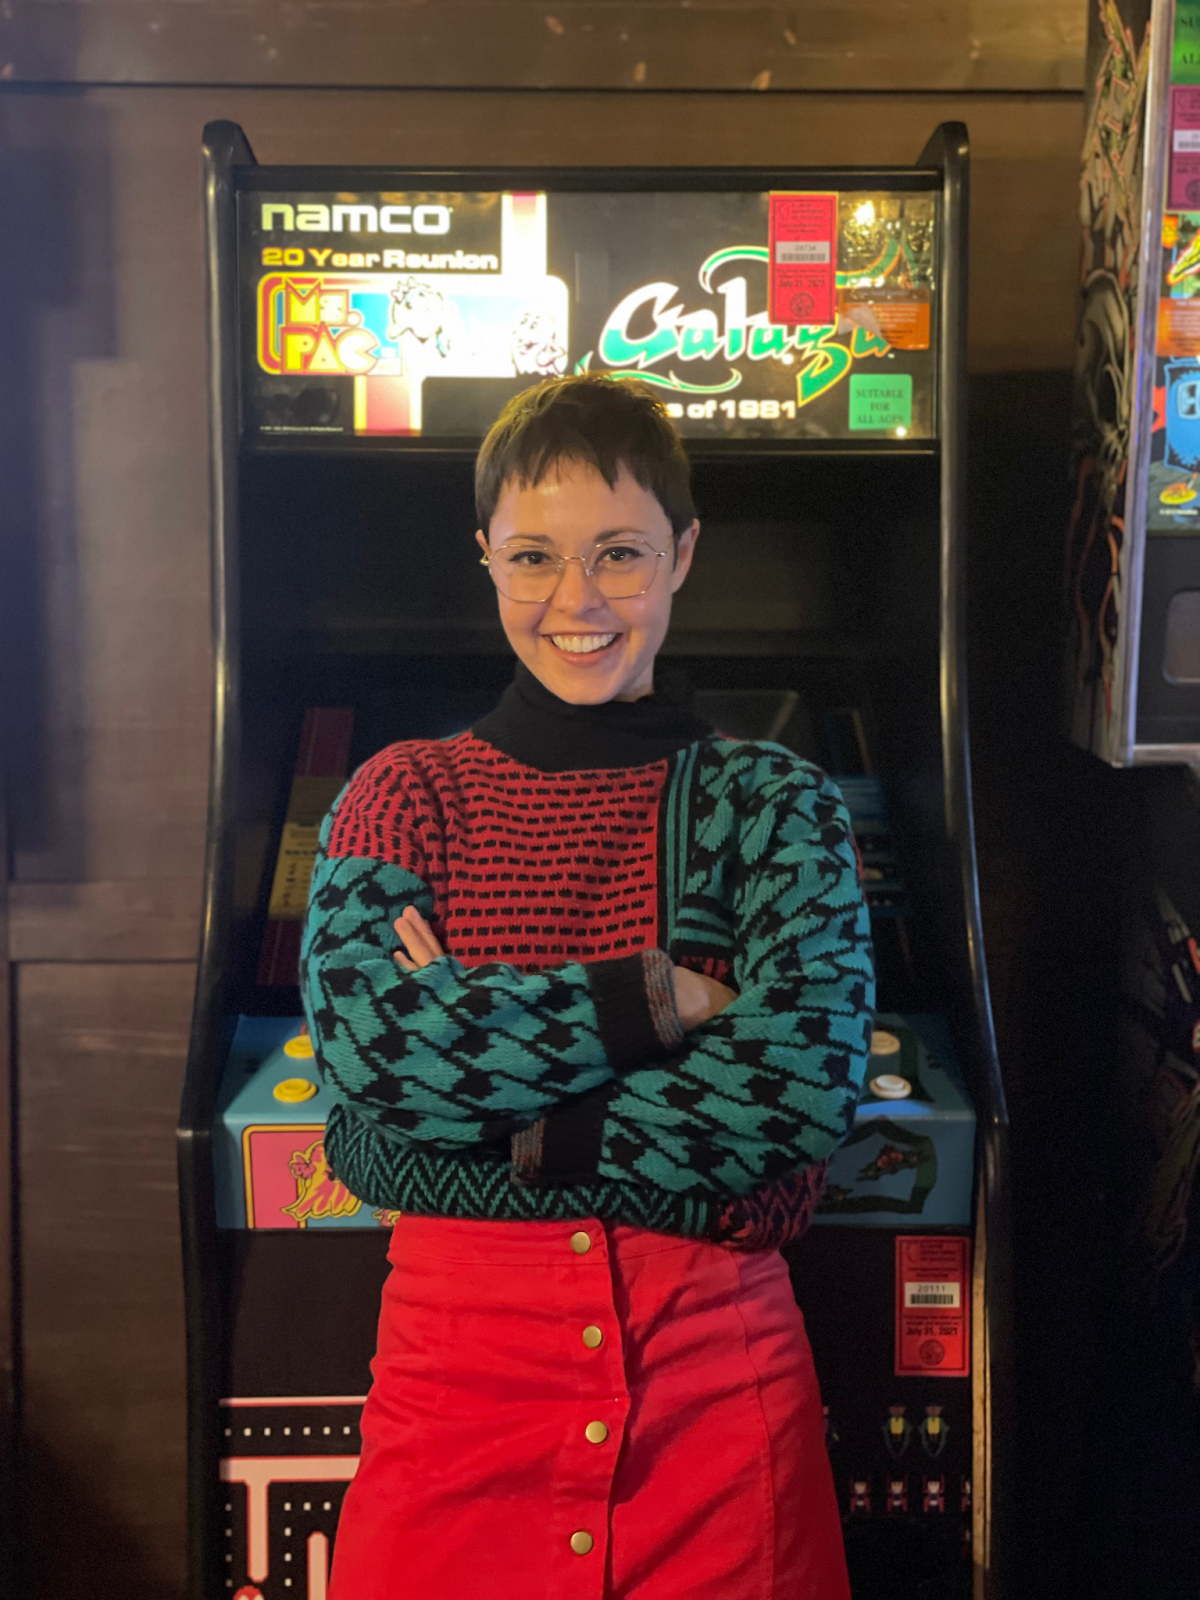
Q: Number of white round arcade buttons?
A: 2